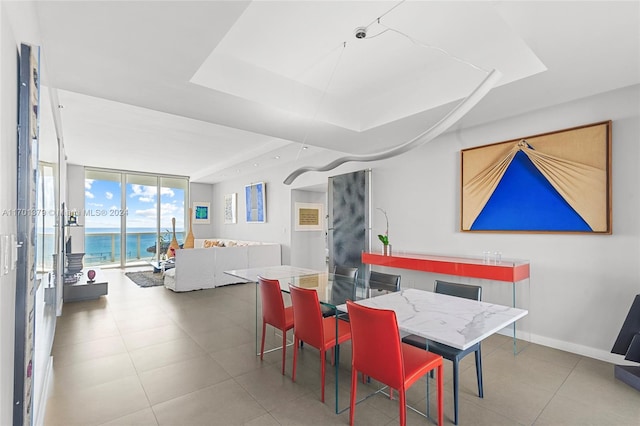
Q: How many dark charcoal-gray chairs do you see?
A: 3